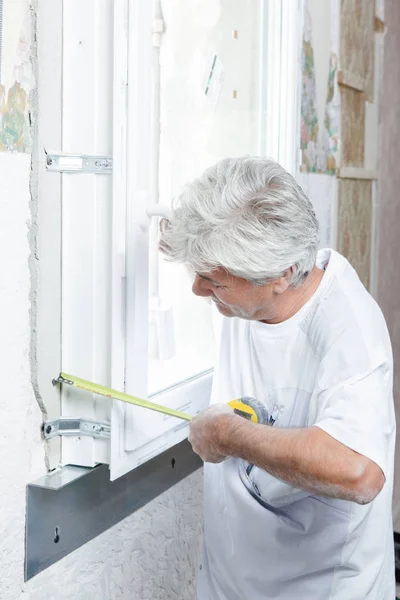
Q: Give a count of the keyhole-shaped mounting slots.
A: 2